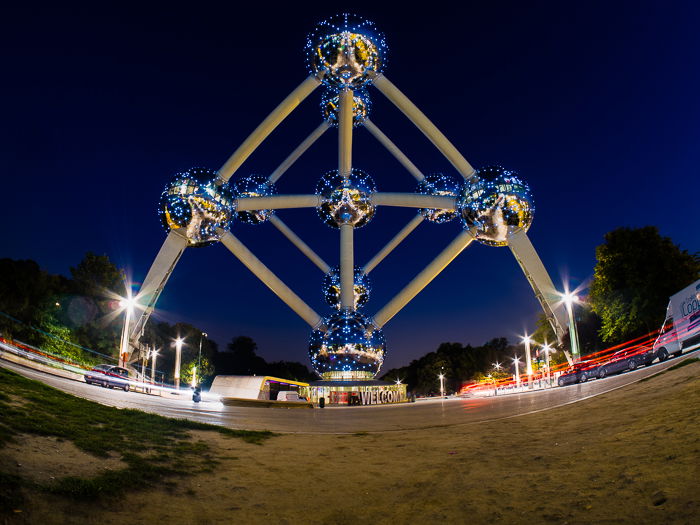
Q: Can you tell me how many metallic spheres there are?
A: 9